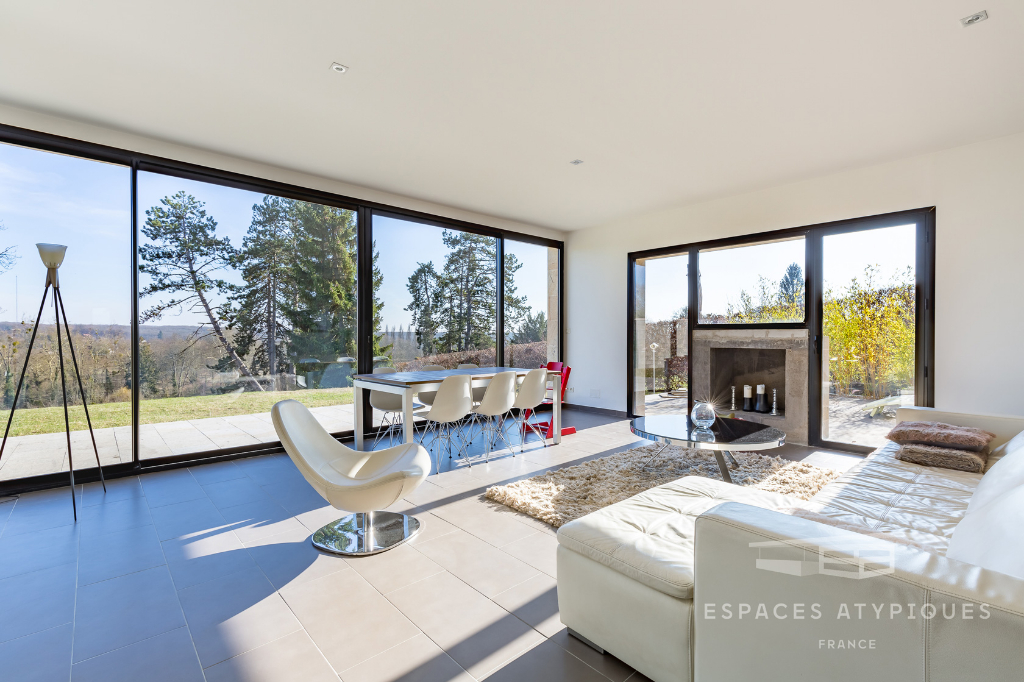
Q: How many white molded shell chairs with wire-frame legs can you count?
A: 6